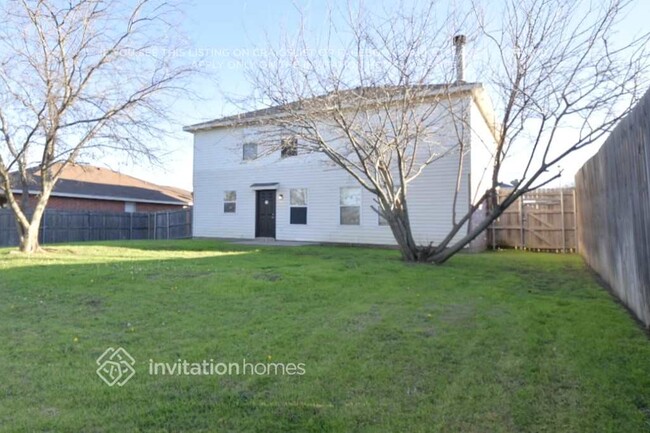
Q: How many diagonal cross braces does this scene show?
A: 2